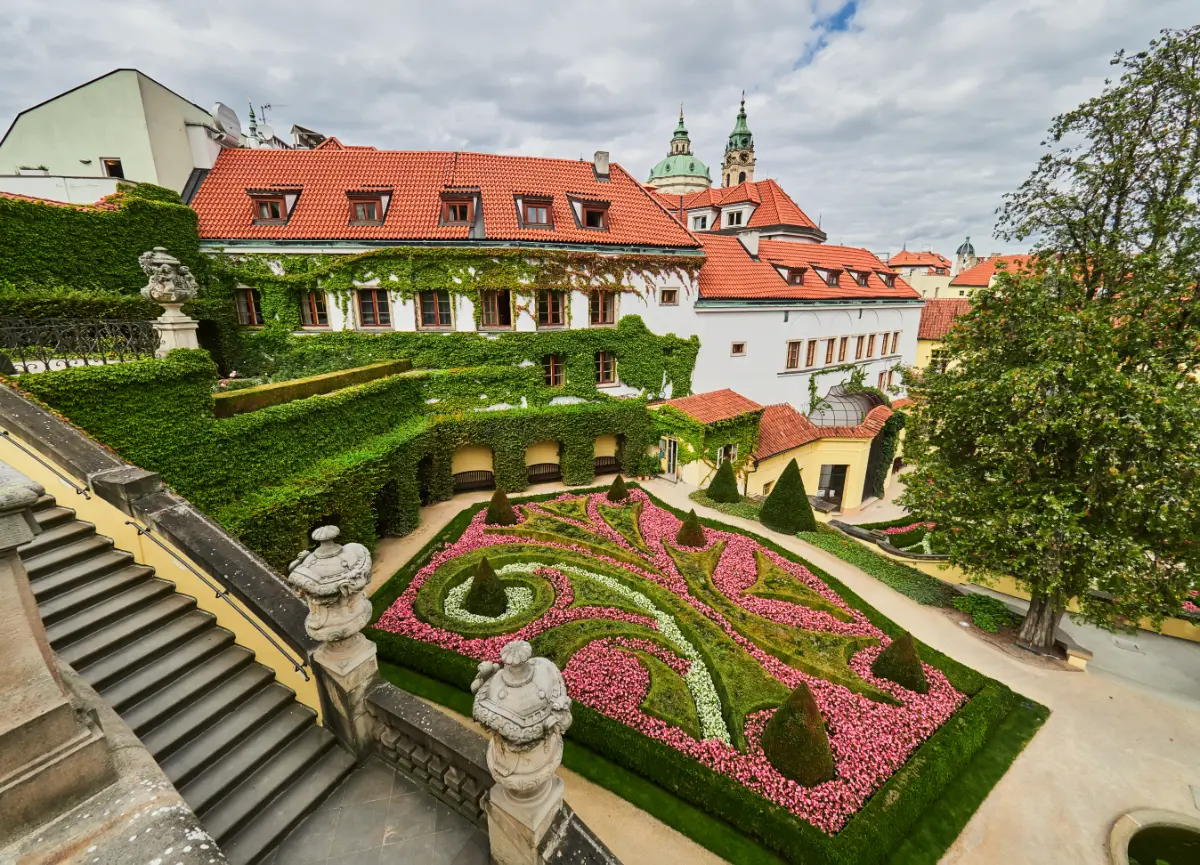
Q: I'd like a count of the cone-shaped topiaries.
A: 8